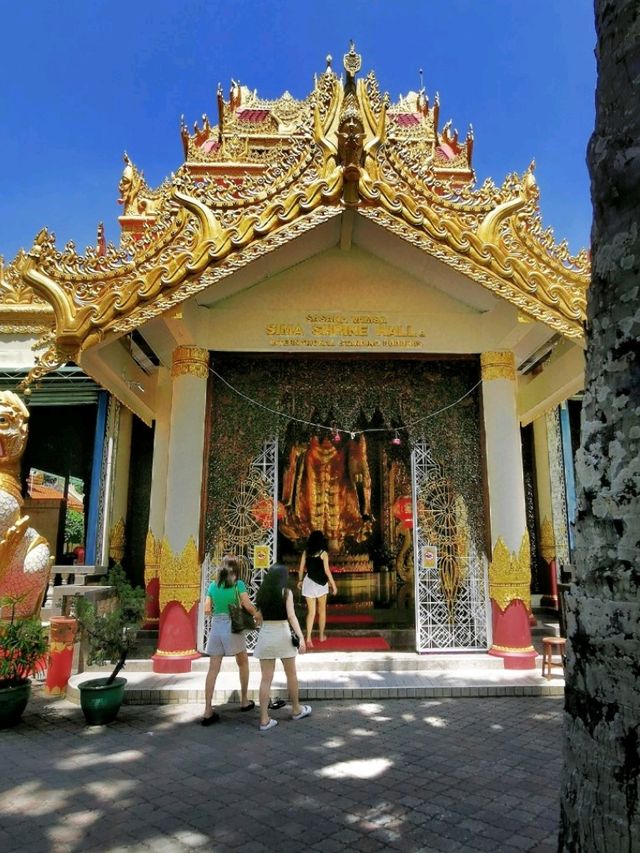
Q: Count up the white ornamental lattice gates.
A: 2